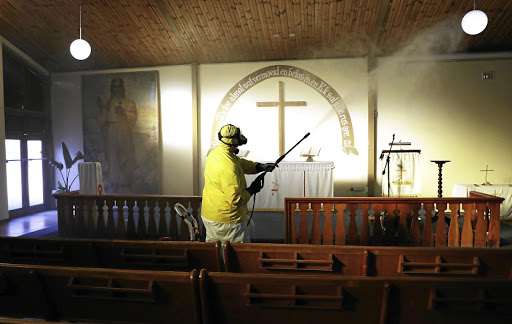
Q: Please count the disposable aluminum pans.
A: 0